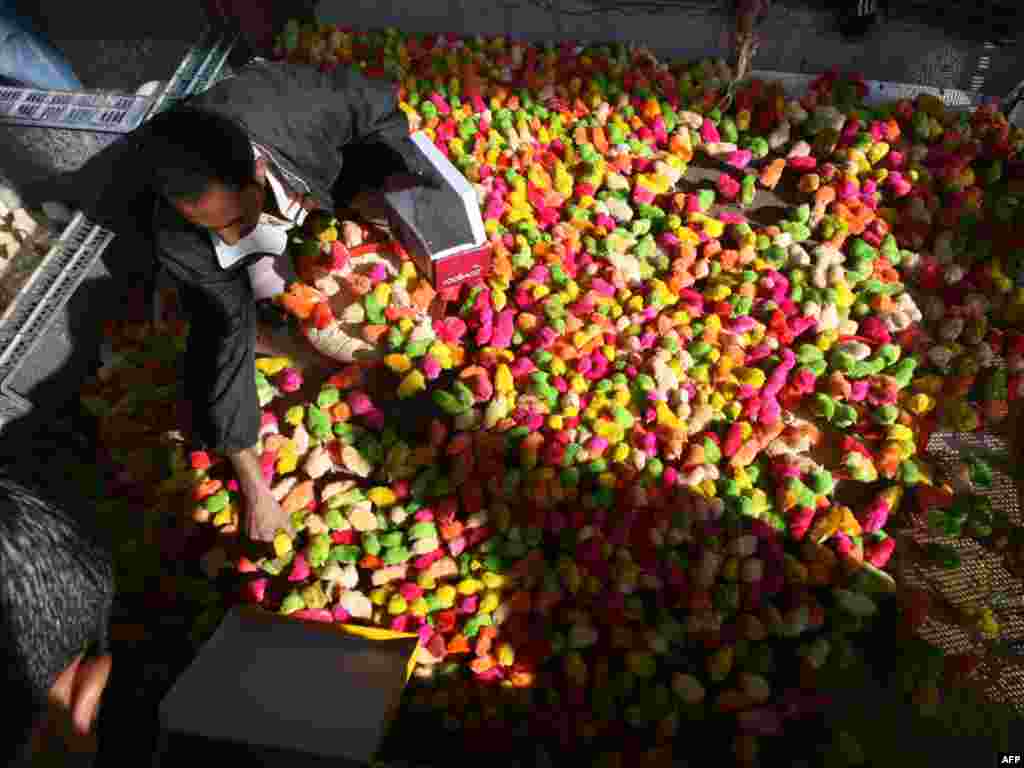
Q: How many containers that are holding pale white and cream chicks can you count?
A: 1